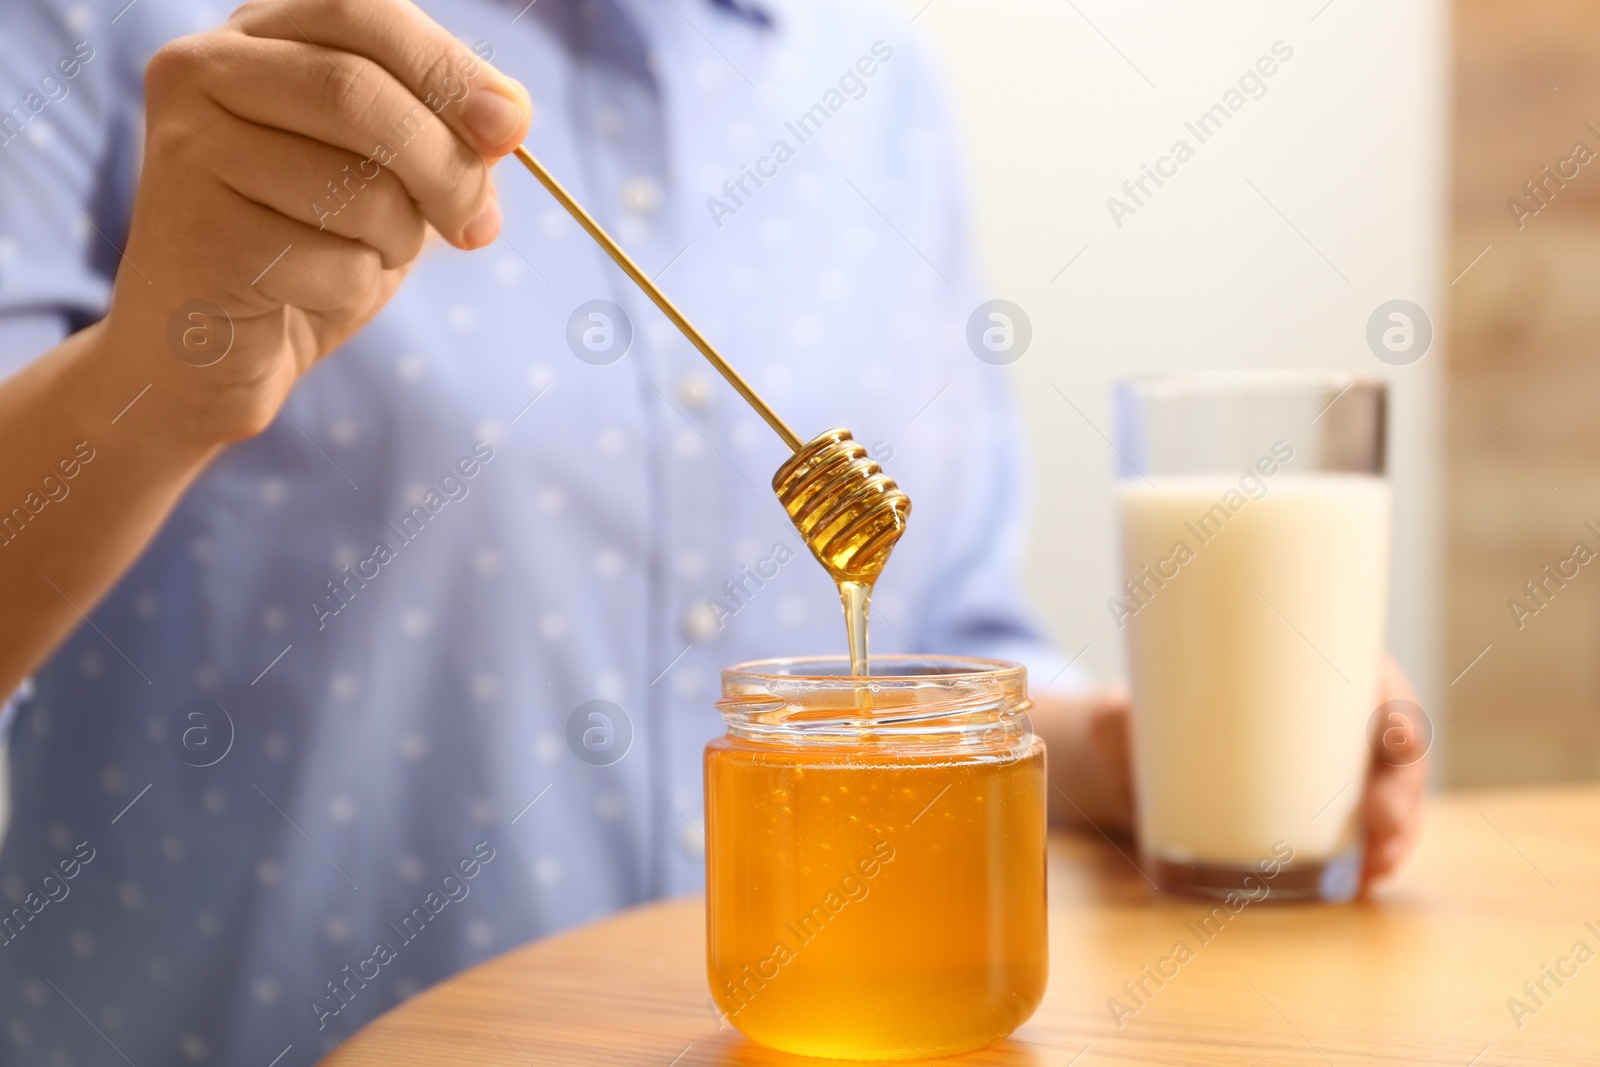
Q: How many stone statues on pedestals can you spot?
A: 0